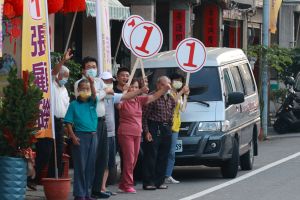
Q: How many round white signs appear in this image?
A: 3